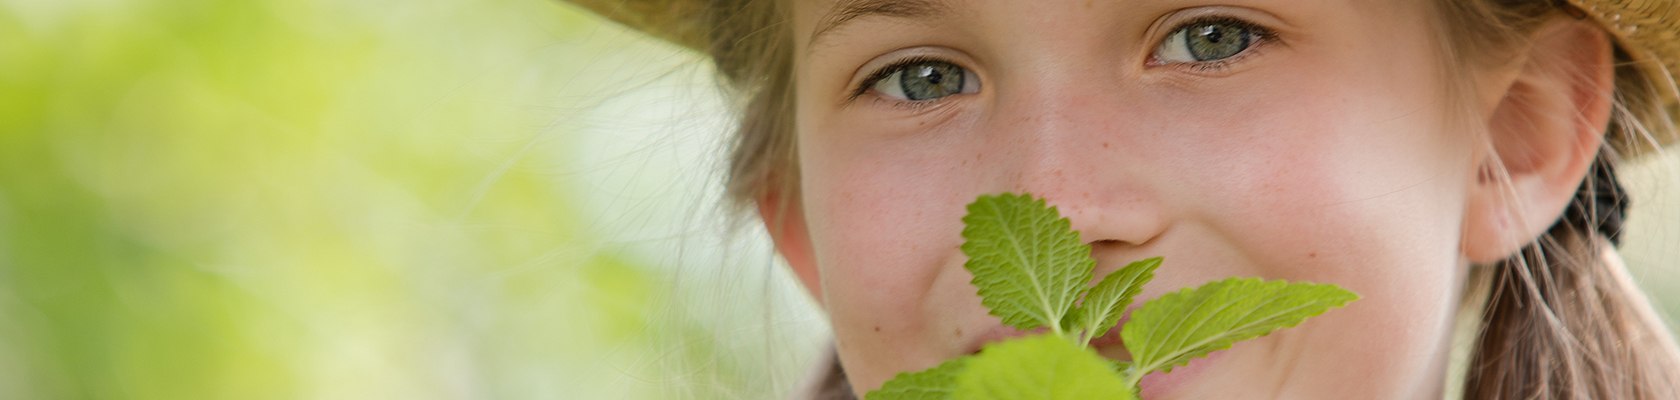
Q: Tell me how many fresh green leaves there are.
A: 5